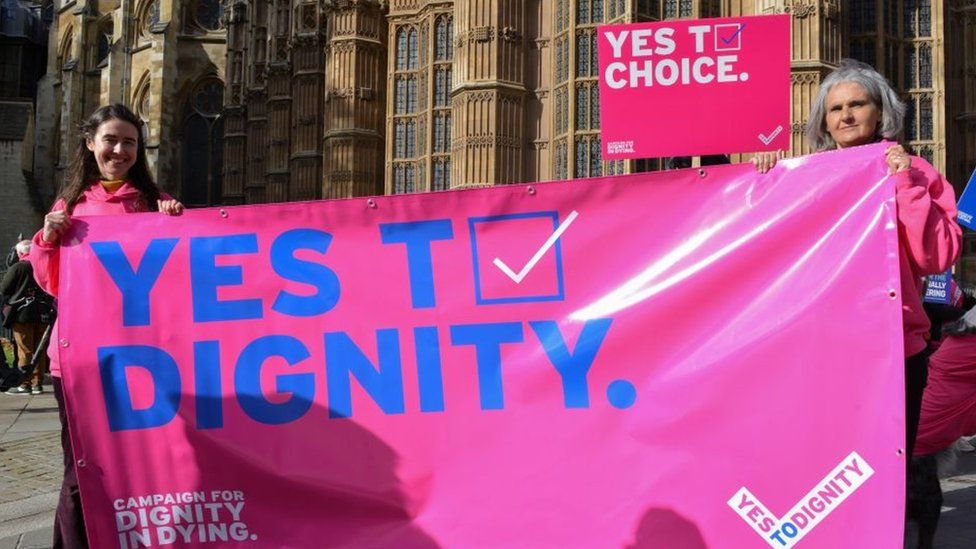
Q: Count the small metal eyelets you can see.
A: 8